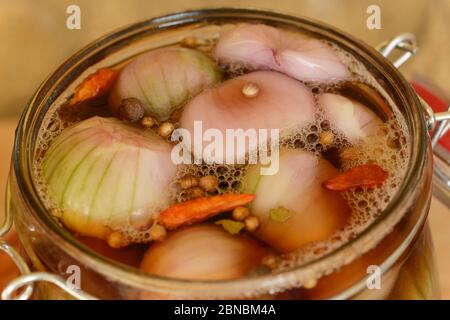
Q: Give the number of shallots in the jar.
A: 7